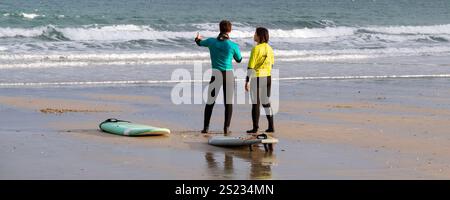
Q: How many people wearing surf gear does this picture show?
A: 2